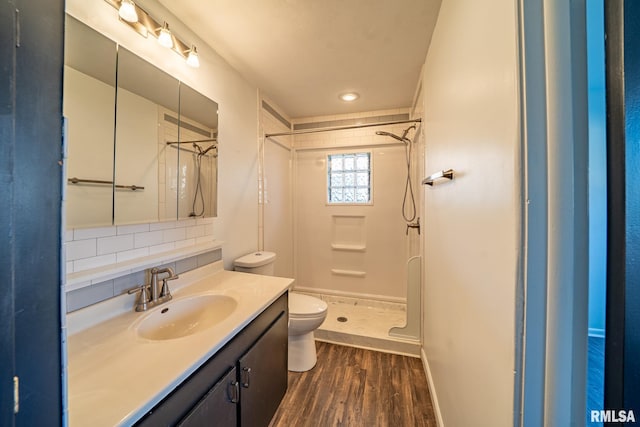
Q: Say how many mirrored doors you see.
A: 3